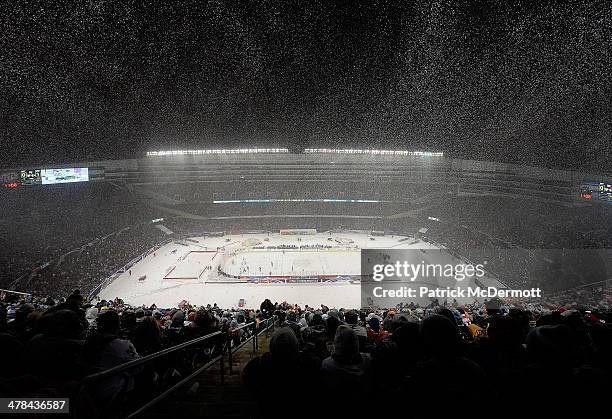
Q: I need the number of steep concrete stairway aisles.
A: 1